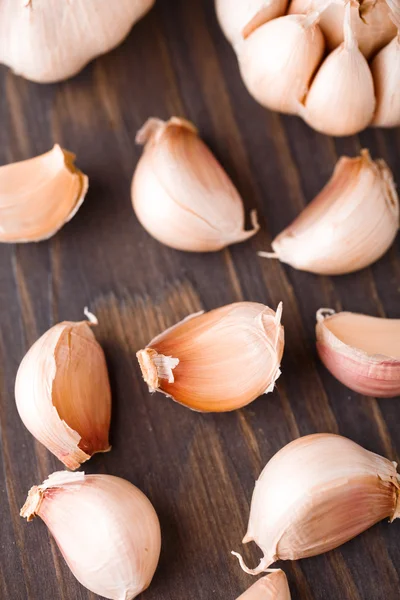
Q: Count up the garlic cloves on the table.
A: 9